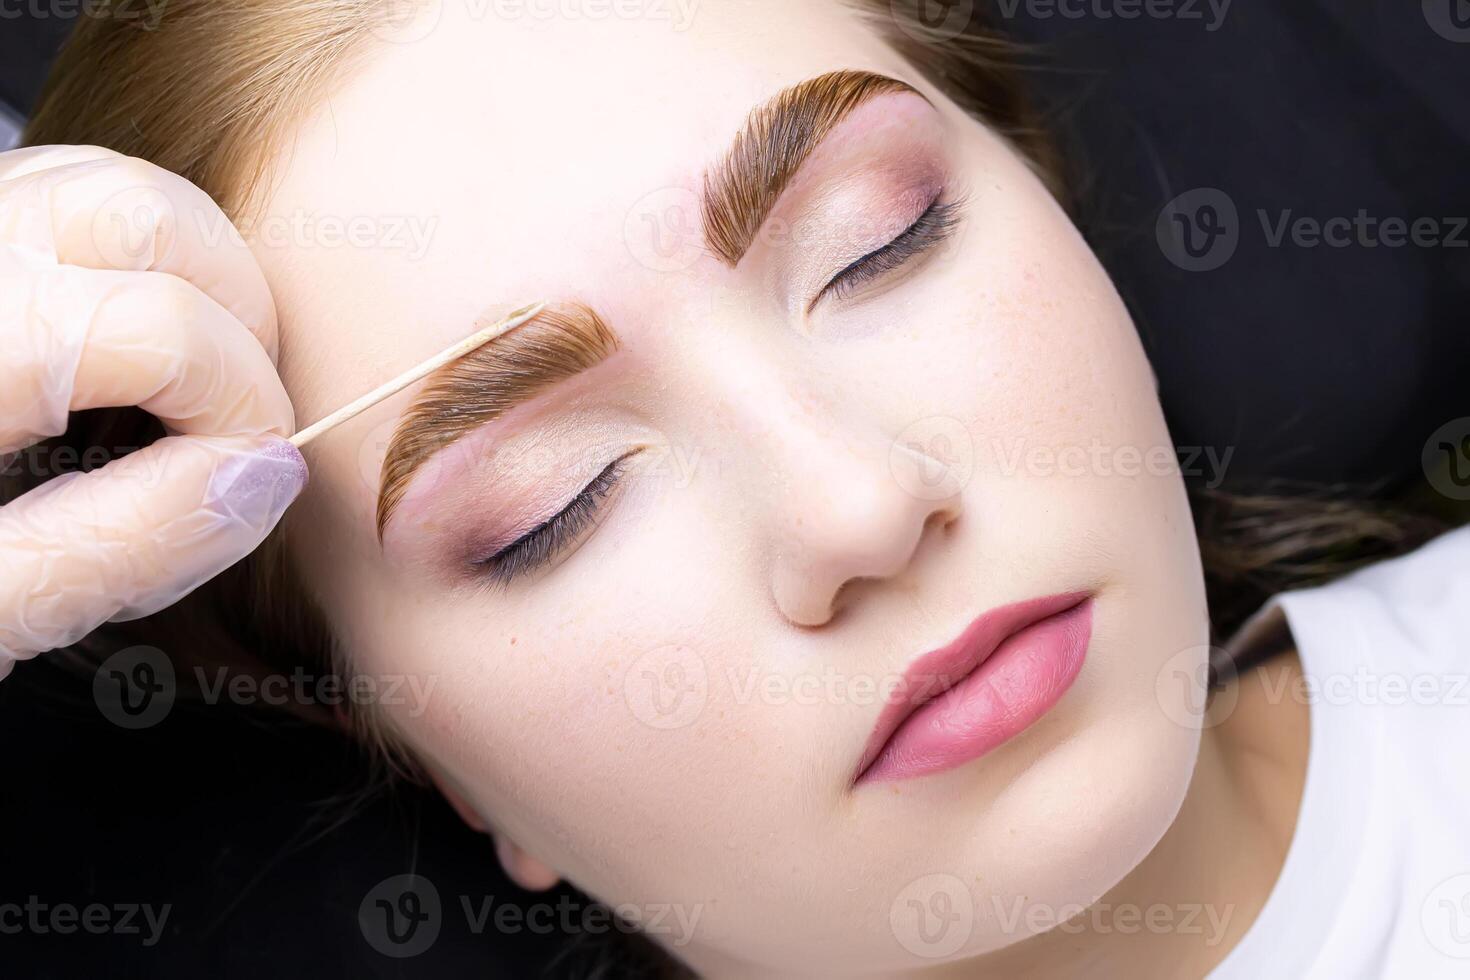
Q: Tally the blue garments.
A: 0